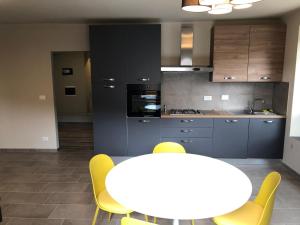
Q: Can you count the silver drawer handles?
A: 11